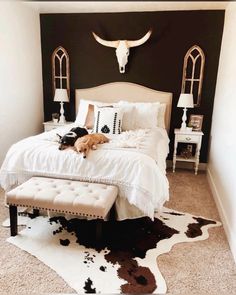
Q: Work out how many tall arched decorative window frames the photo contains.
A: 2